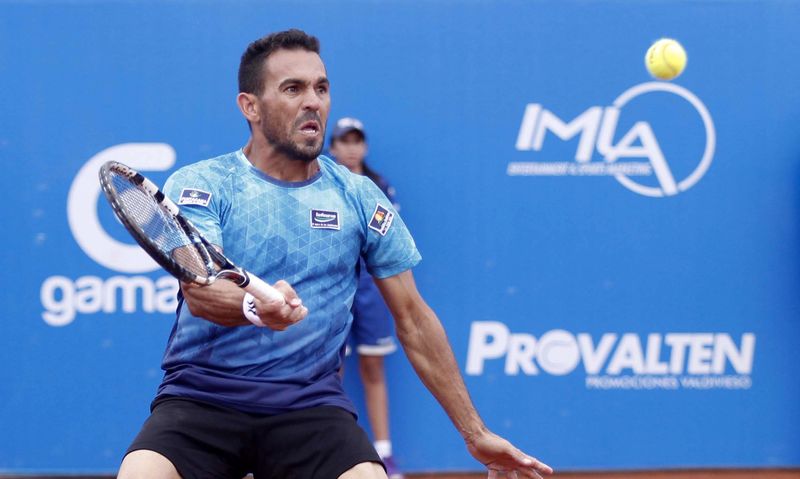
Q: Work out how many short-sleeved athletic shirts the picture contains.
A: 1